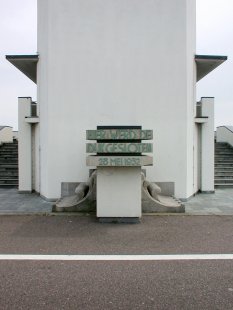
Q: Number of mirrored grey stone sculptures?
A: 2